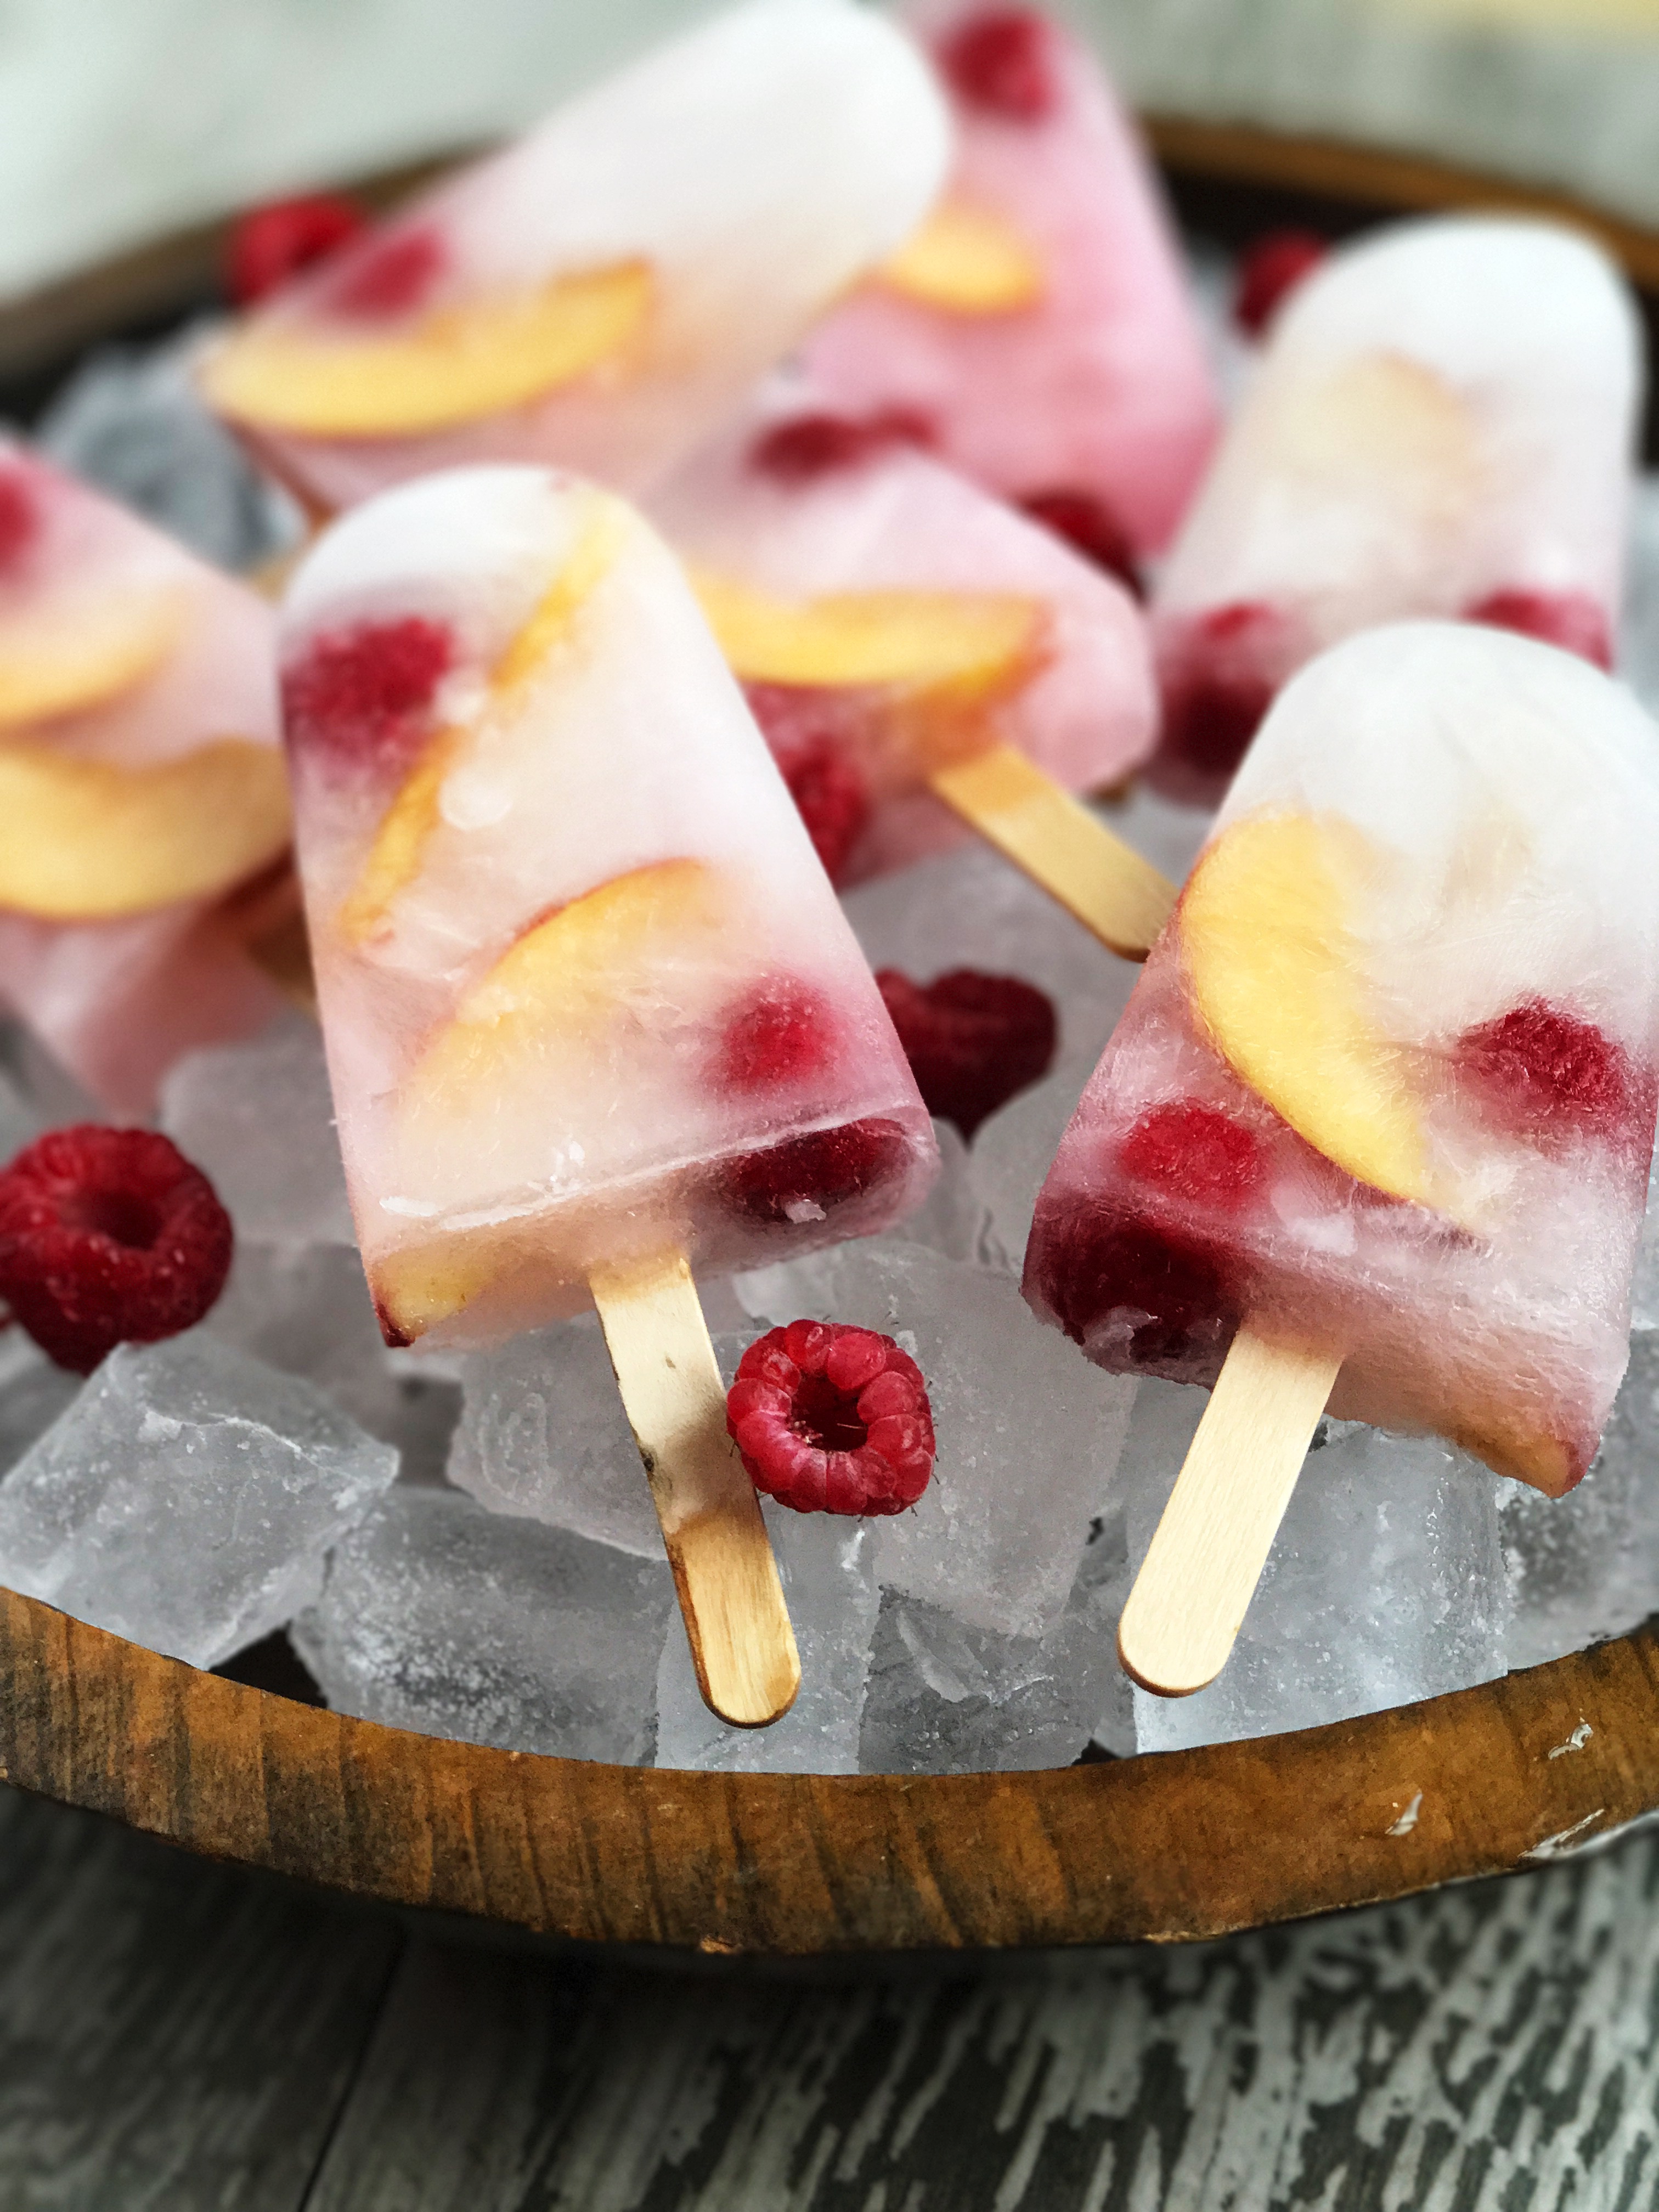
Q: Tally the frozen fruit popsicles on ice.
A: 7